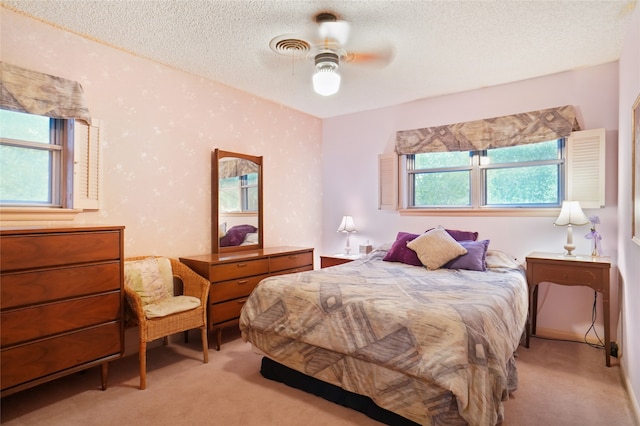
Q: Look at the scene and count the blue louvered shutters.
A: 0